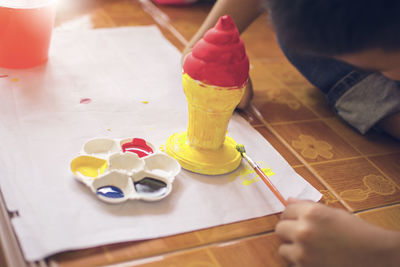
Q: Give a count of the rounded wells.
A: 7